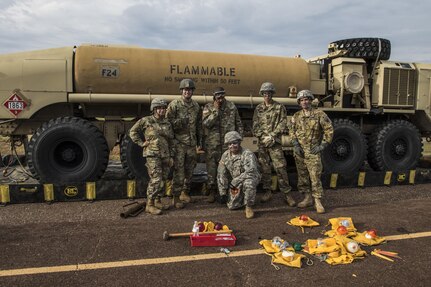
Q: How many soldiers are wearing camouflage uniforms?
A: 6